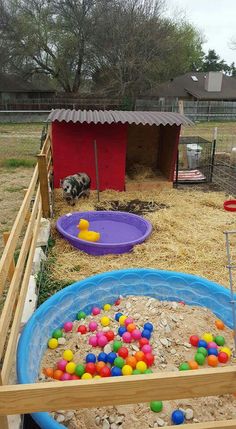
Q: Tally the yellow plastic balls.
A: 12